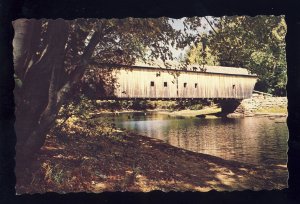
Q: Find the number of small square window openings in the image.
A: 5